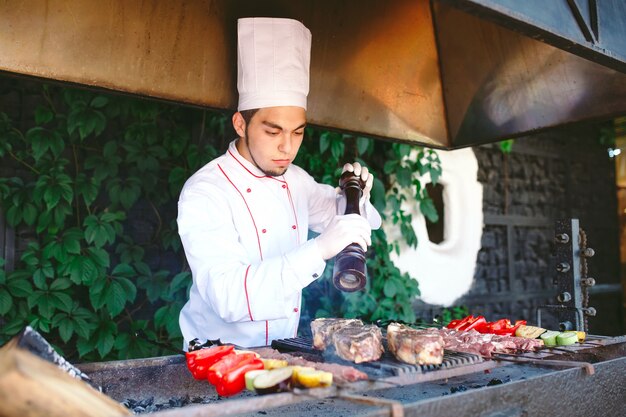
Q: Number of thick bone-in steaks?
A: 3